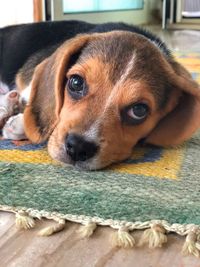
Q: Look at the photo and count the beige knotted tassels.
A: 6